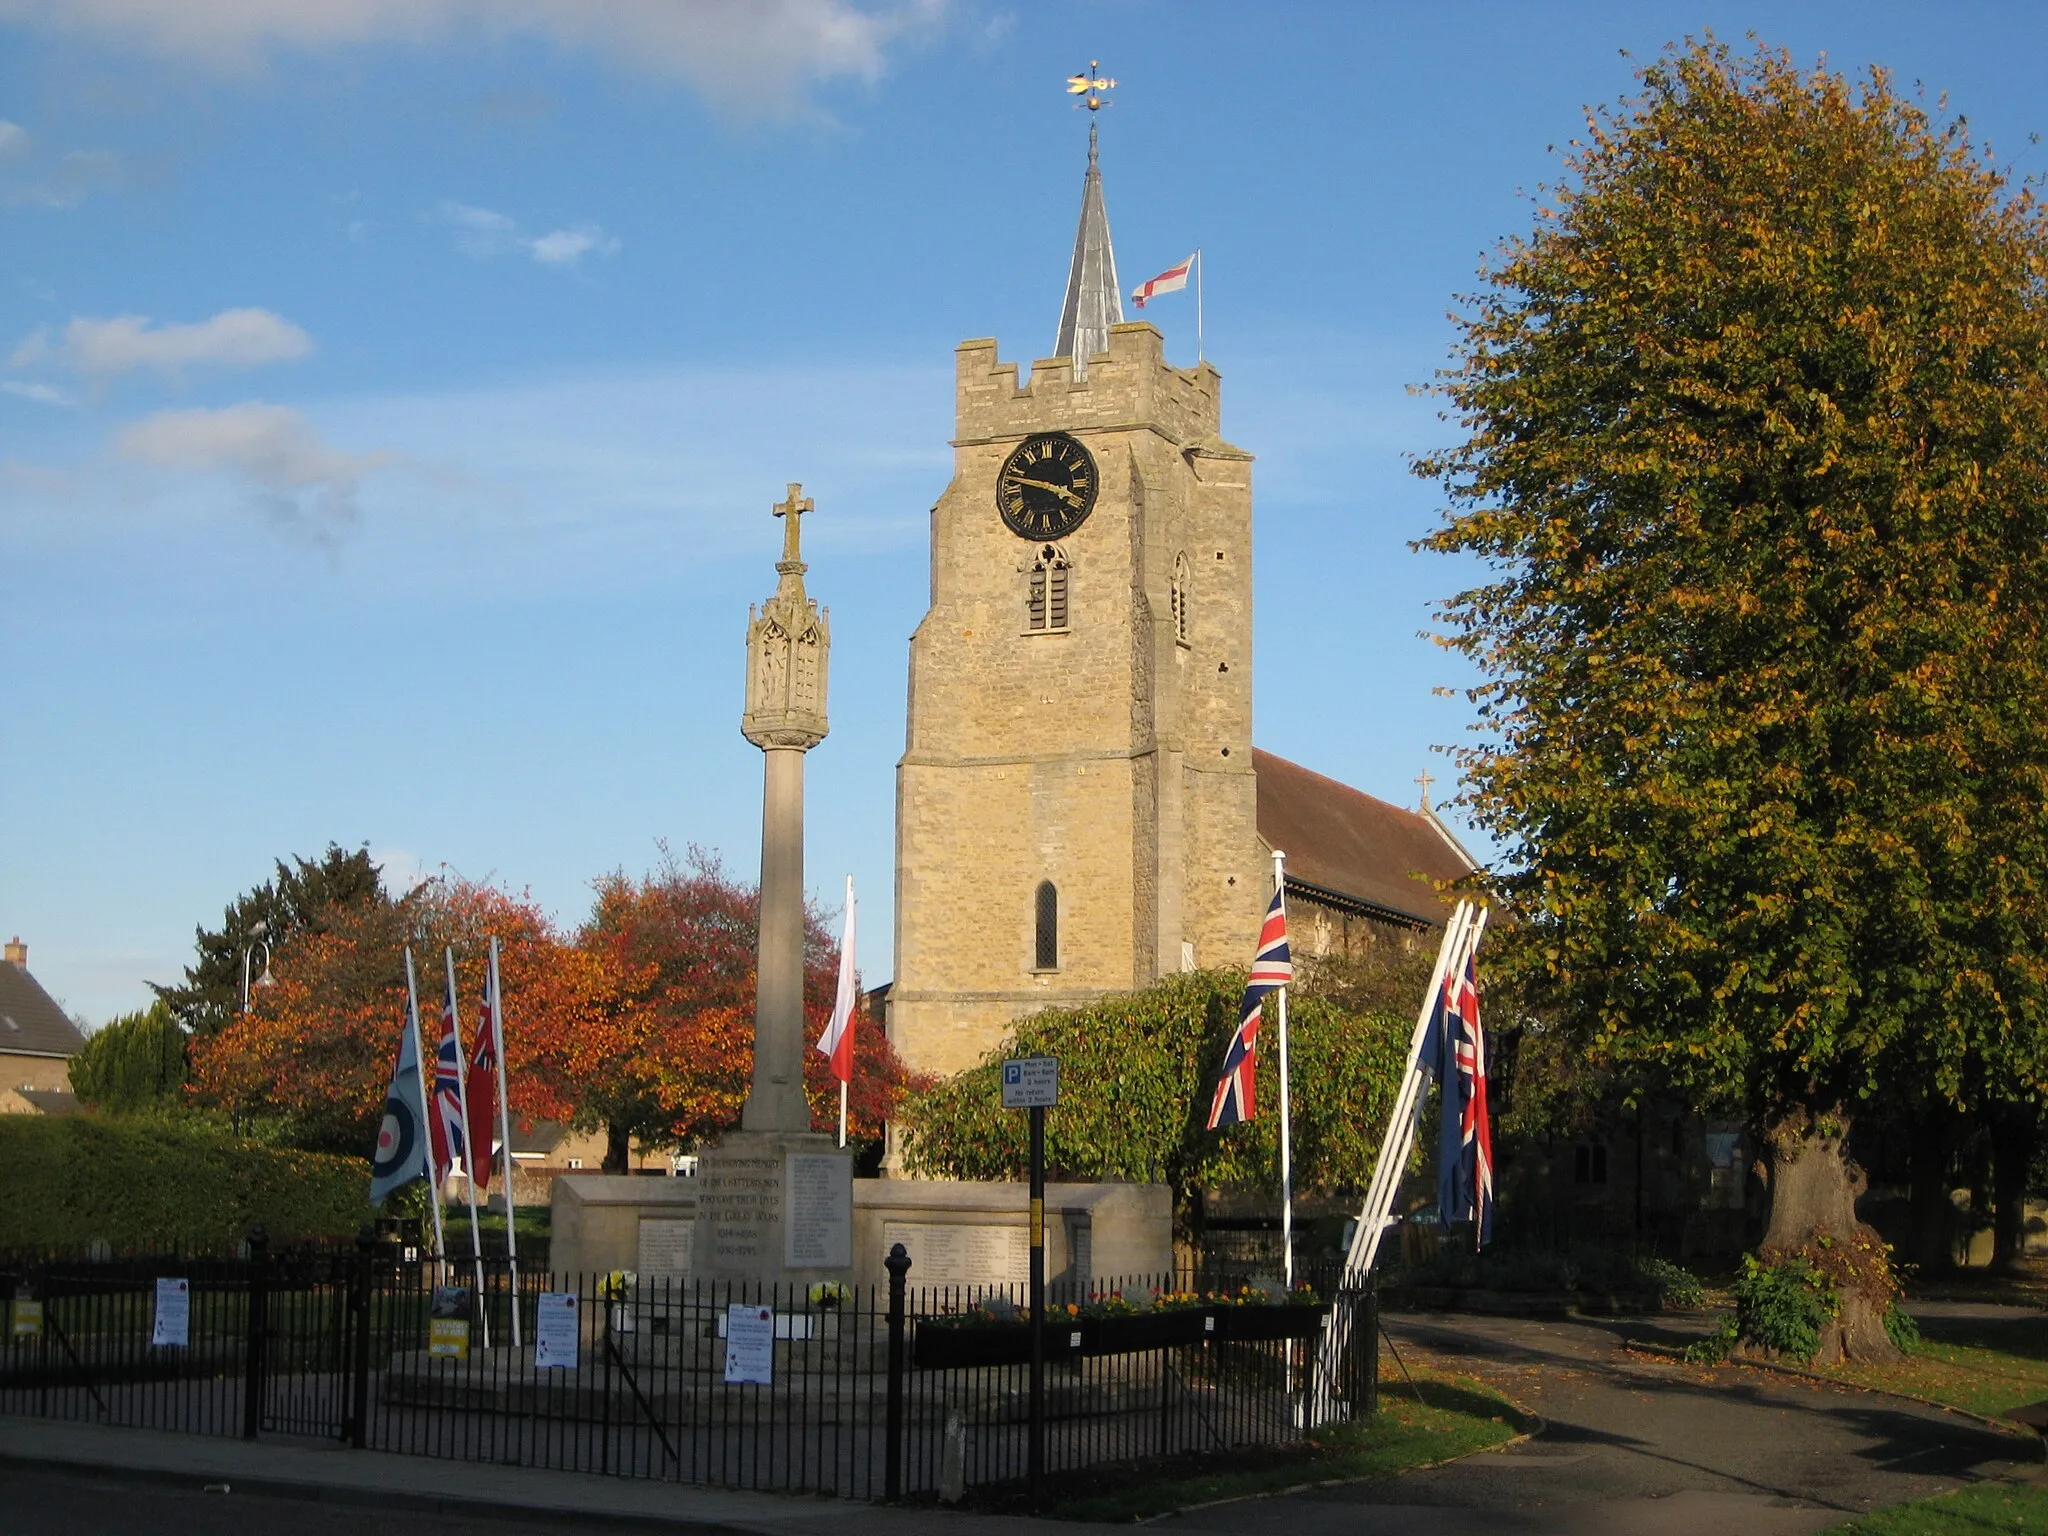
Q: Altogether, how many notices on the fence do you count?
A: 5